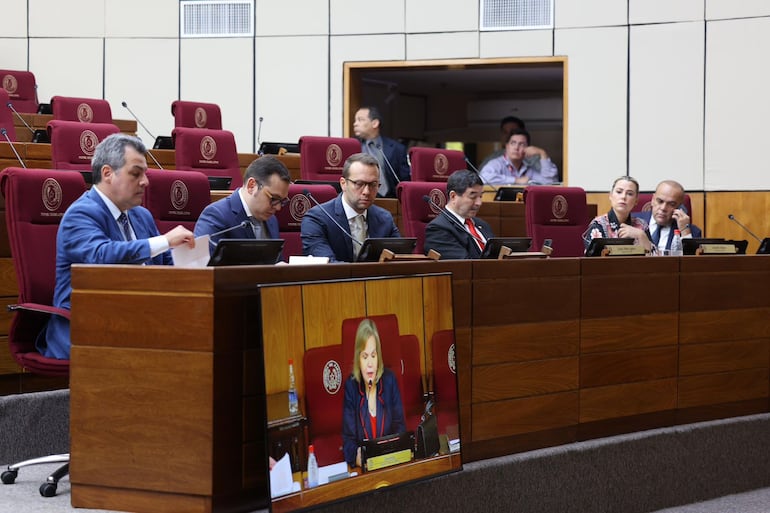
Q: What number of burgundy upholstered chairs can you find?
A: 14